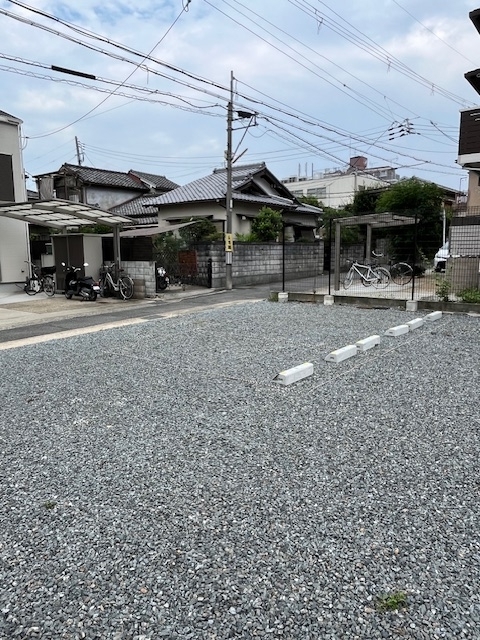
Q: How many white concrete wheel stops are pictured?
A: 6